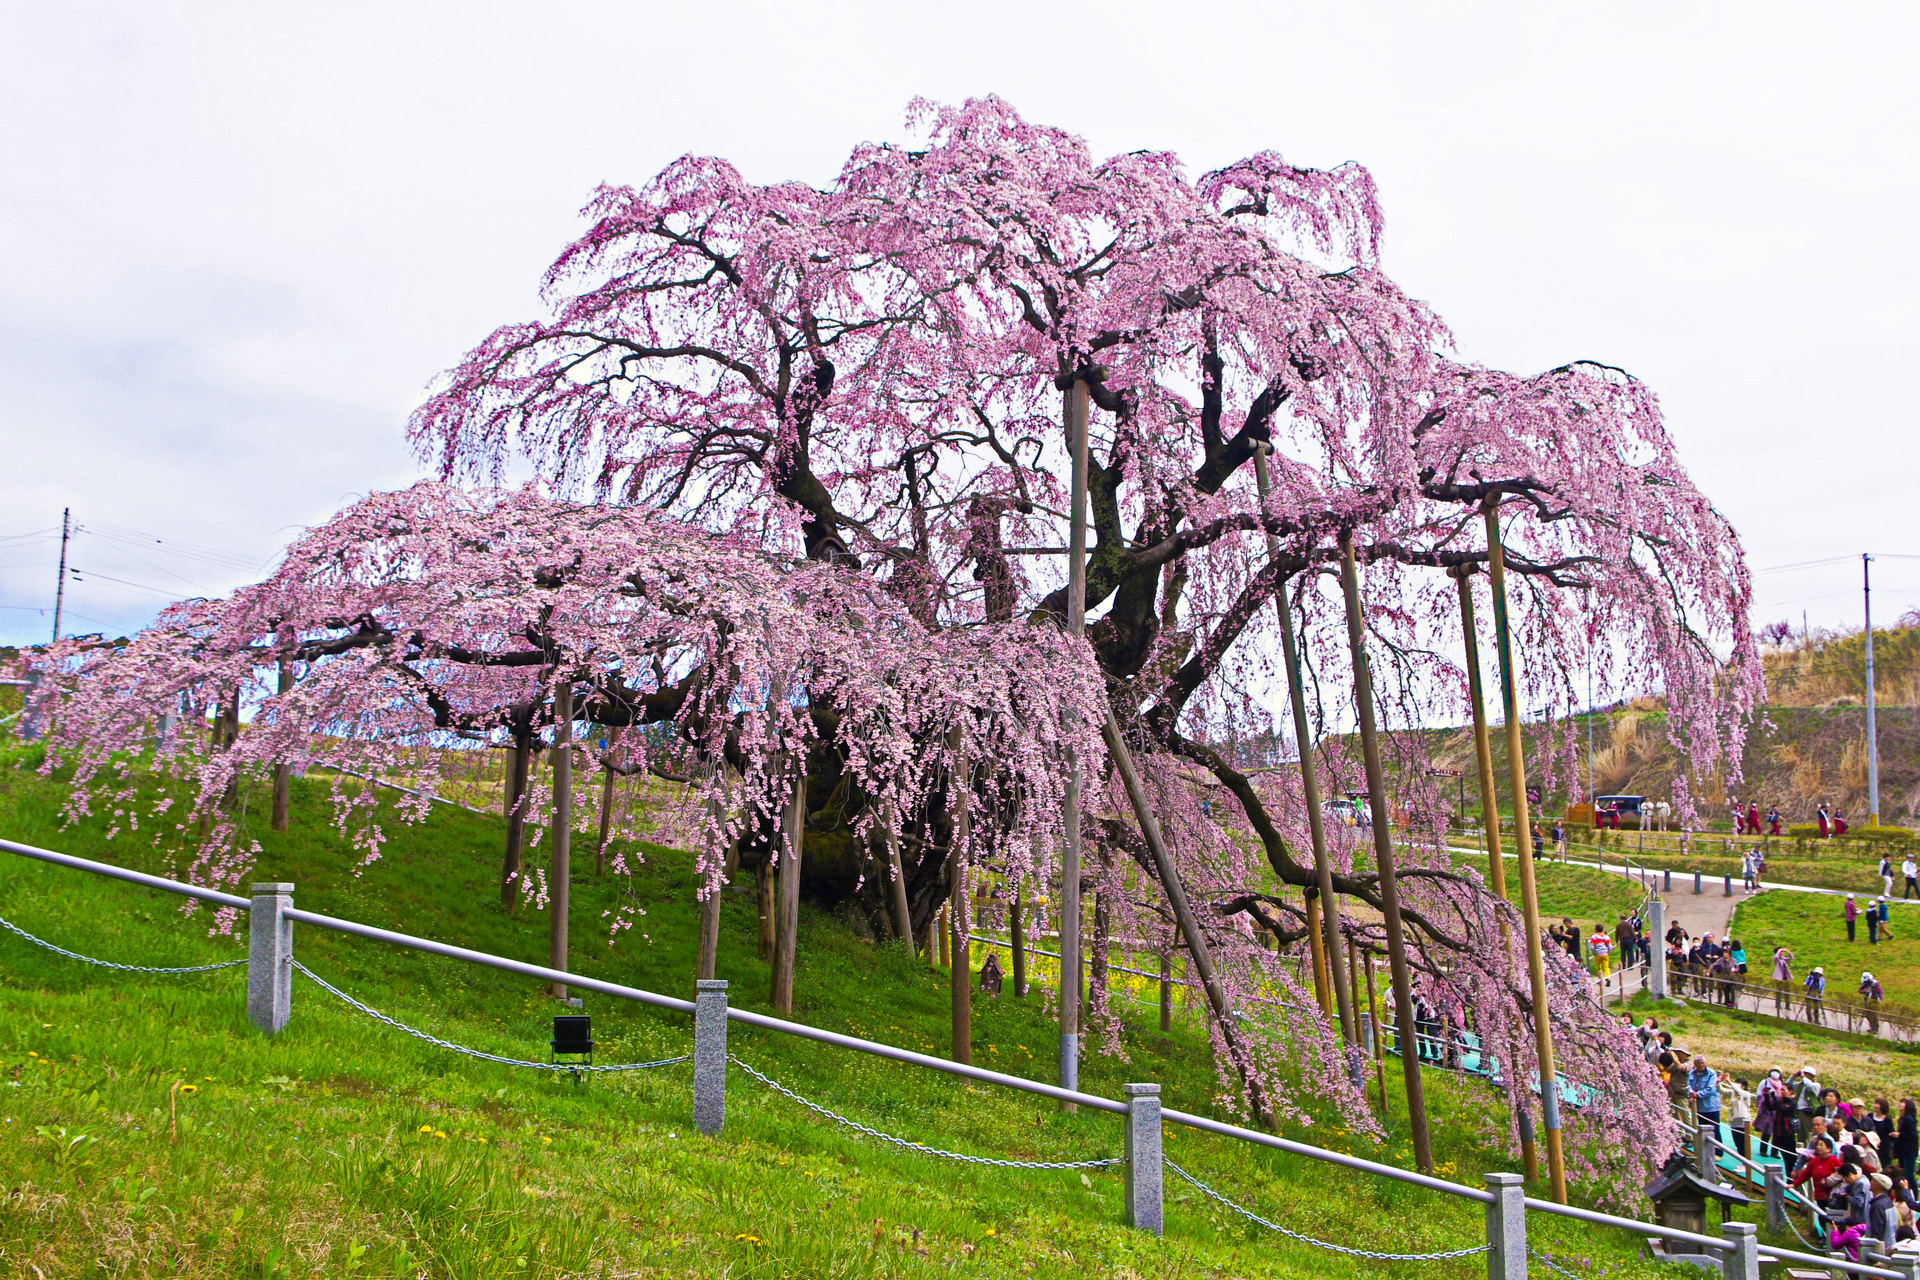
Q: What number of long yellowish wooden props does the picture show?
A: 2